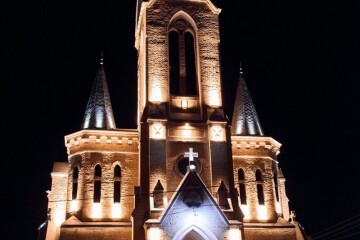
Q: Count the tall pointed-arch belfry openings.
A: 2